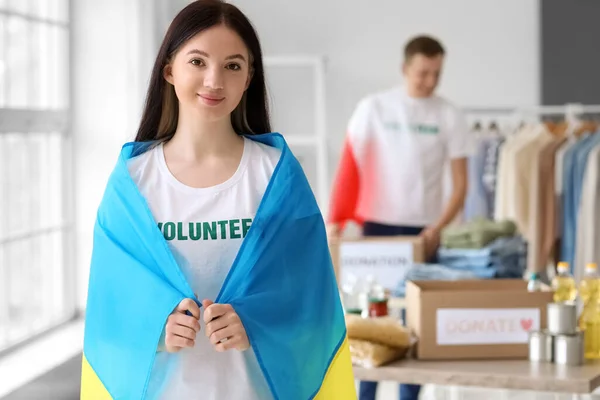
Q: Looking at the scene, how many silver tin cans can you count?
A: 3